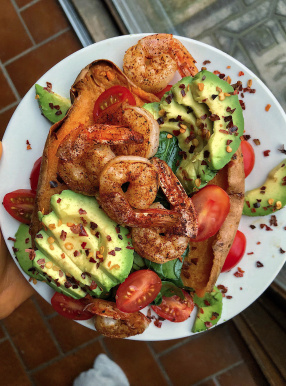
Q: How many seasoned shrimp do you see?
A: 6